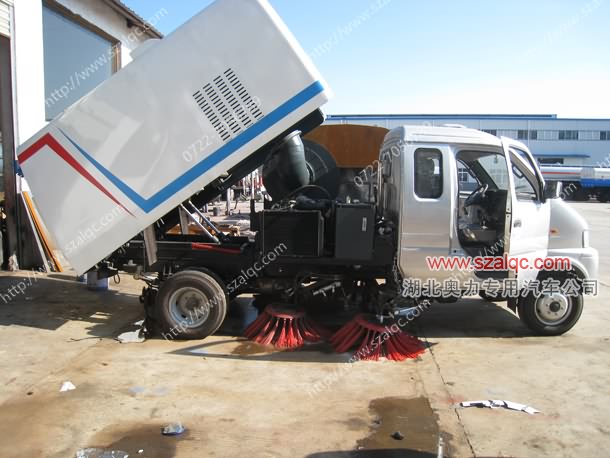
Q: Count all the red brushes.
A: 2